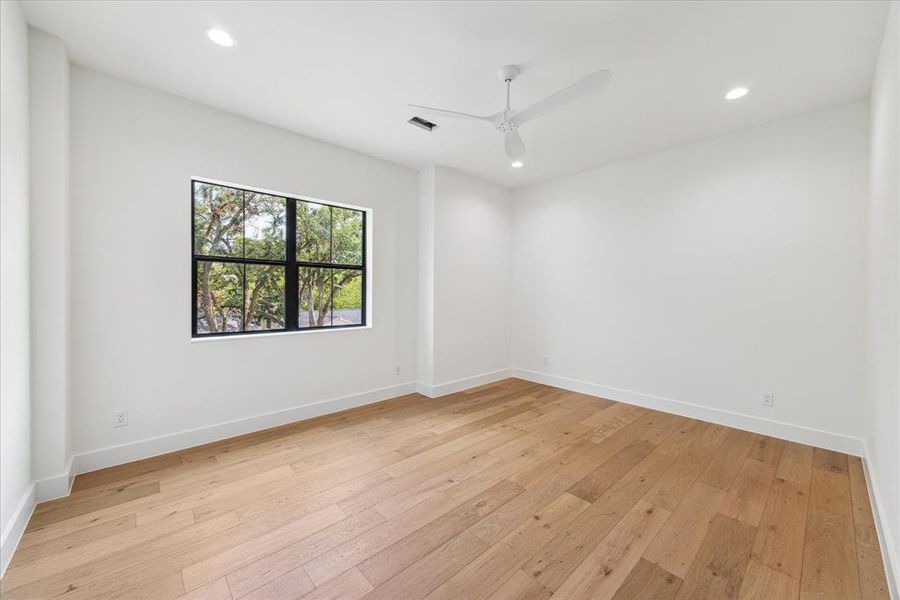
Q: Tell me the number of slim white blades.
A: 3